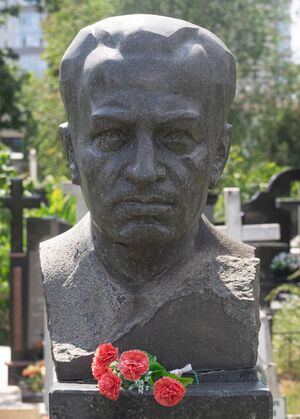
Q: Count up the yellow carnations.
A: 0